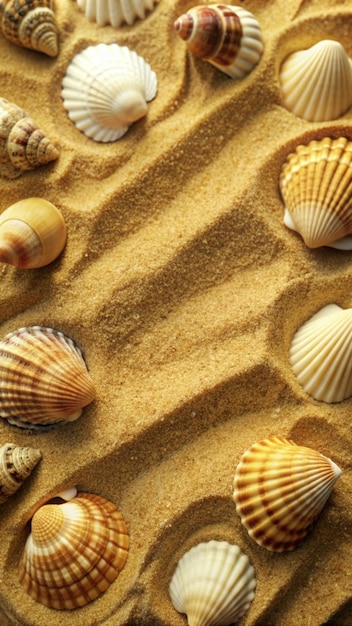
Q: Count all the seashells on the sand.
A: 14